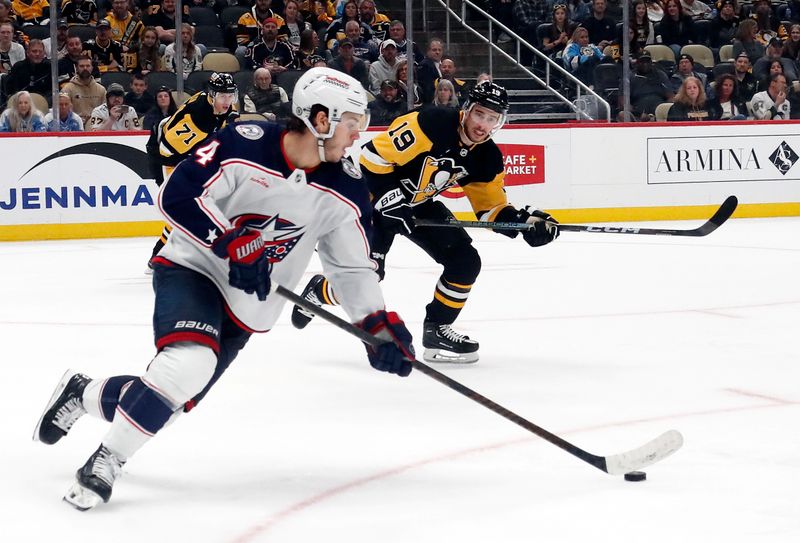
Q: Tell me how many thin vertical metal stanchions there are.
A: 4